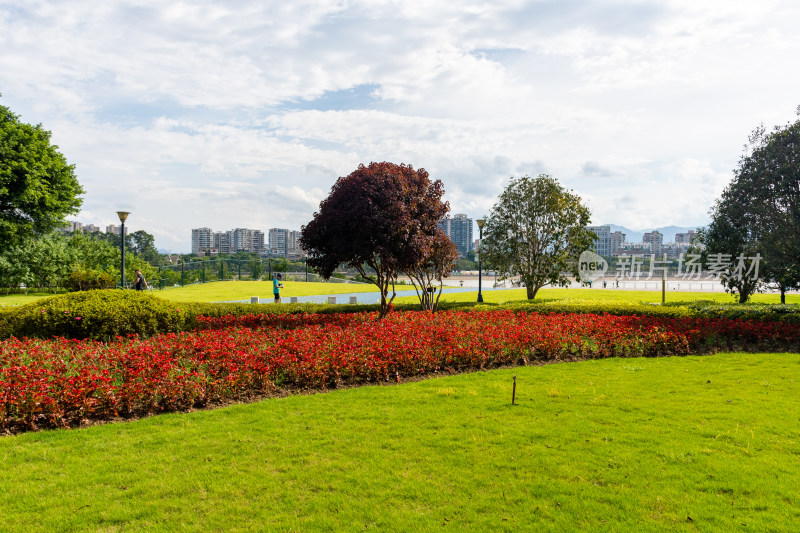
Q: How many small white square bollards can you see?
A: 4